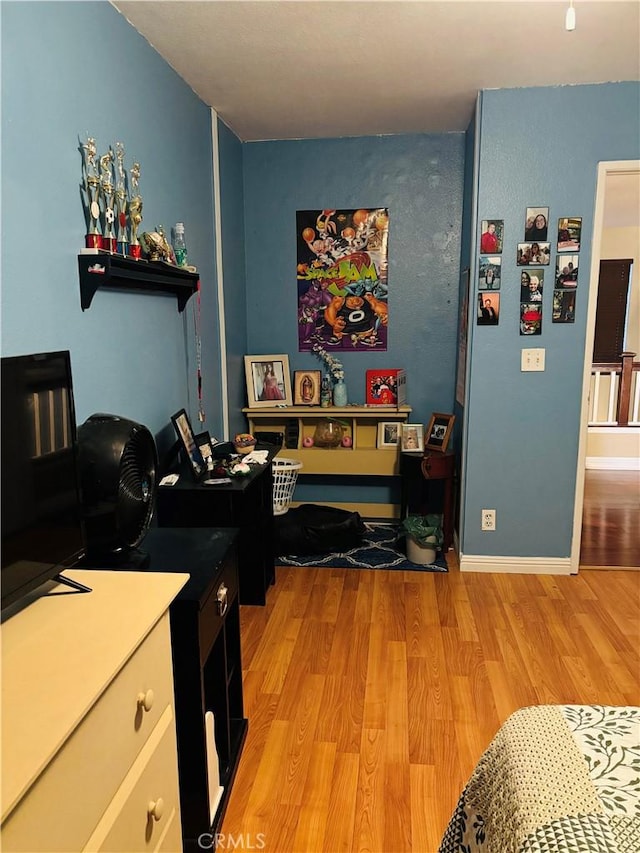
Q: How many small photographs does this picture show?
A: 10